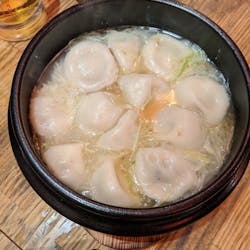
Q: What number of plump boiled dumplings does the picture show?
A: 12